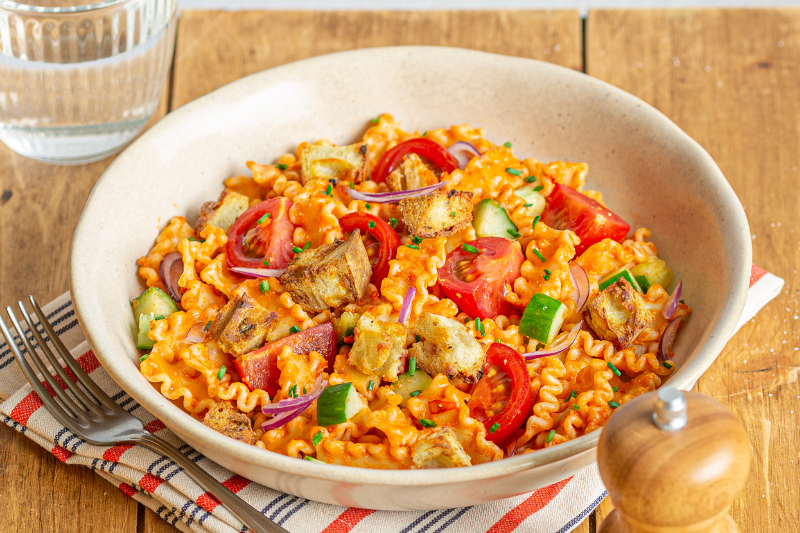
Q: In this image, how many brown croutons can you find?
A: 11